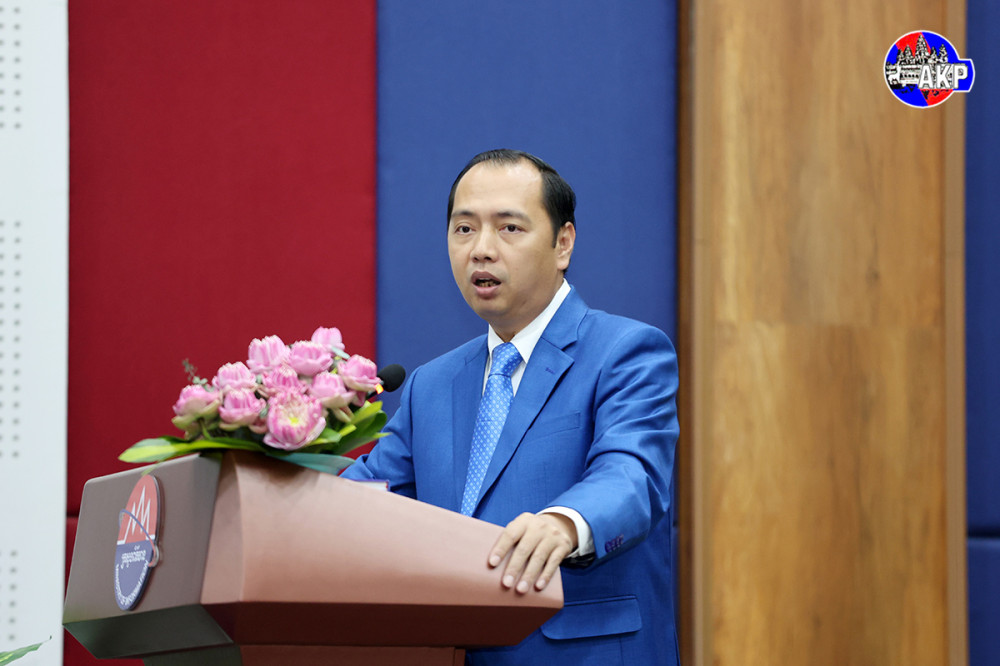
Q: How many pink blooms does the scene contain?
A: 10